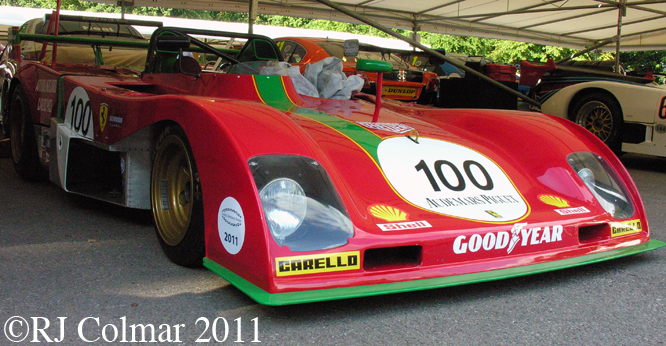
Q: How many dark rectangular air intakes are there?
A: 2